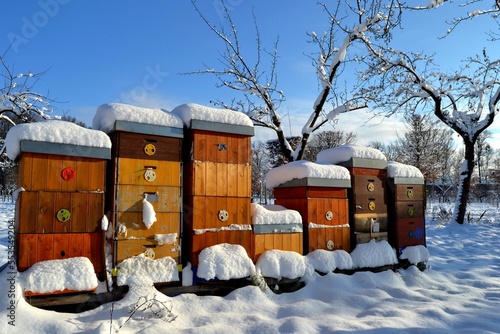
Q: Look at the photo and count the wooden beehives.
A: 7